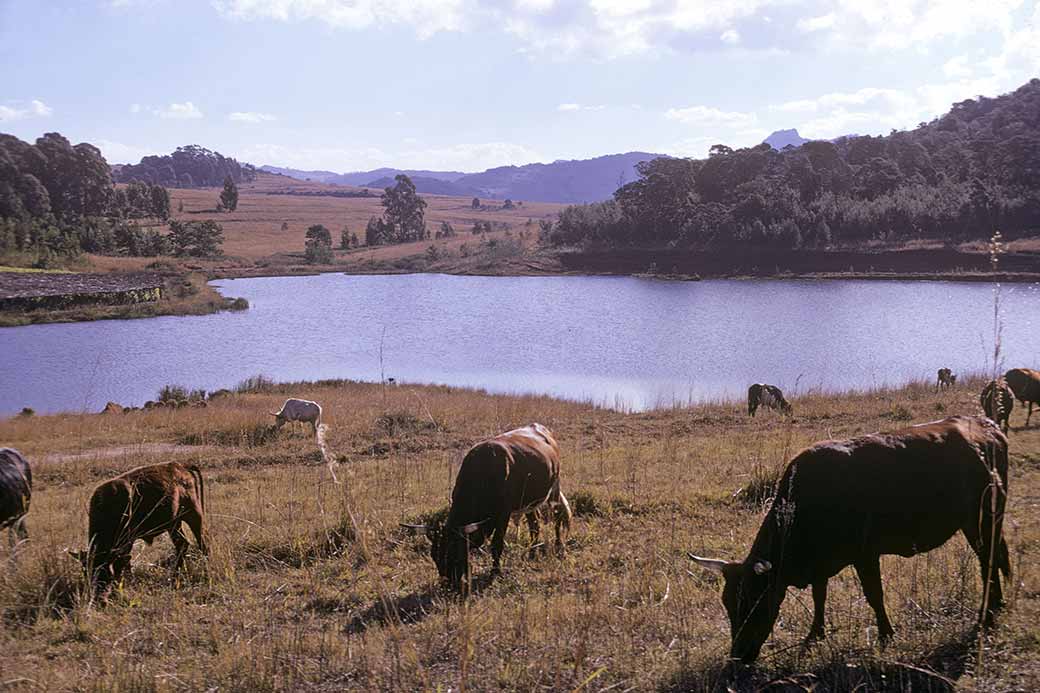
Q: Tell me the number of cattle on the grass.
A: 9